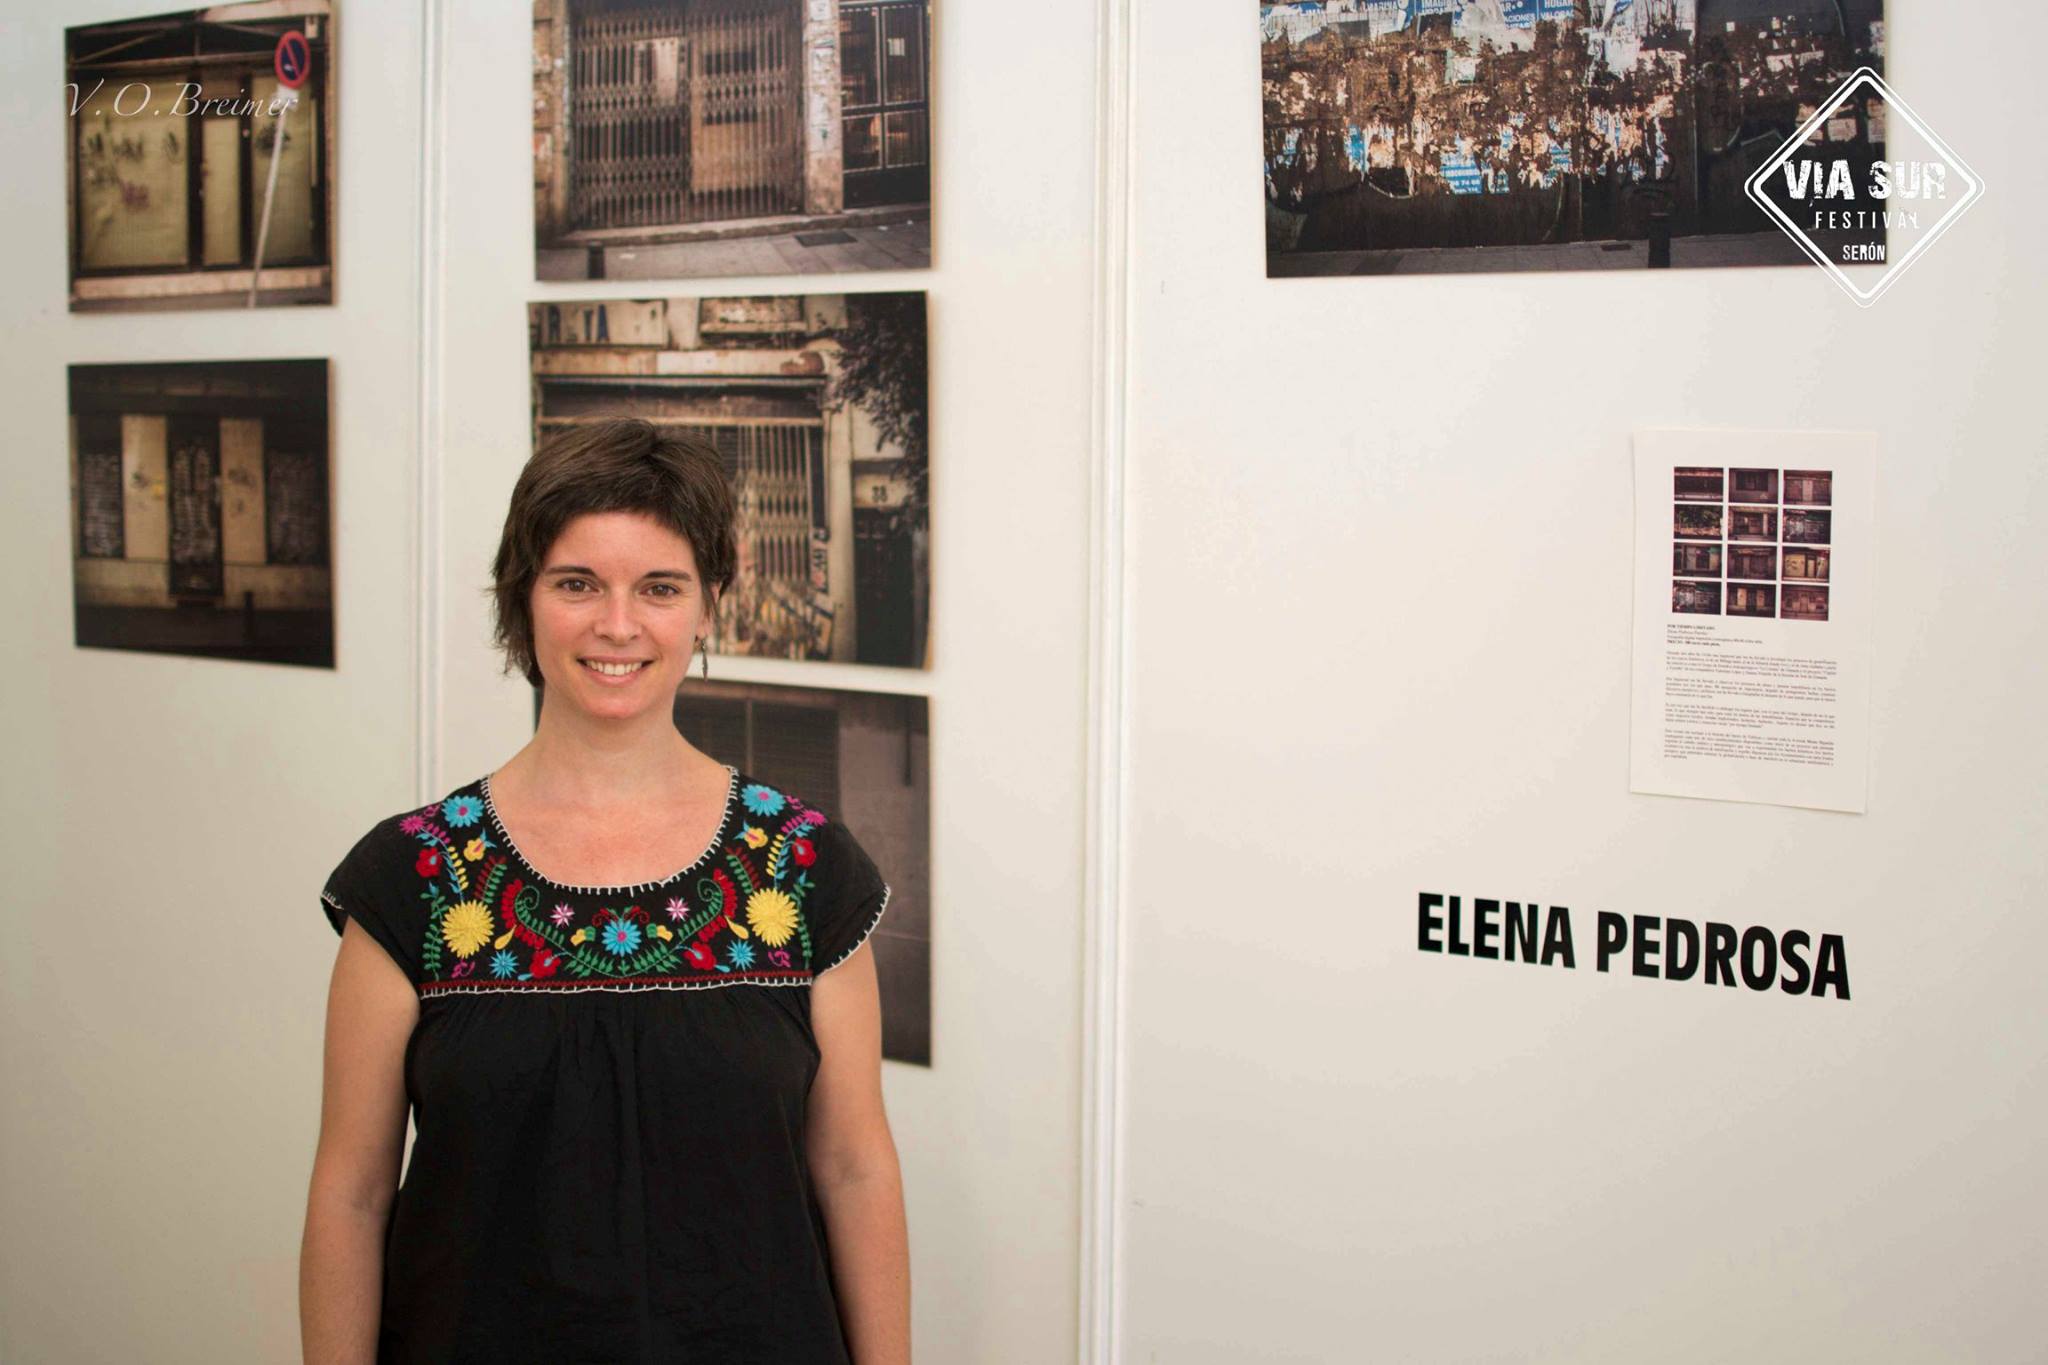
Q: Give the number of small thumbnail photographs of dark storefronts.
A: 12